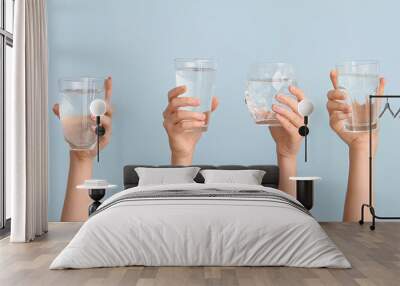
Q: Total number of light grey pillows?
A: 2